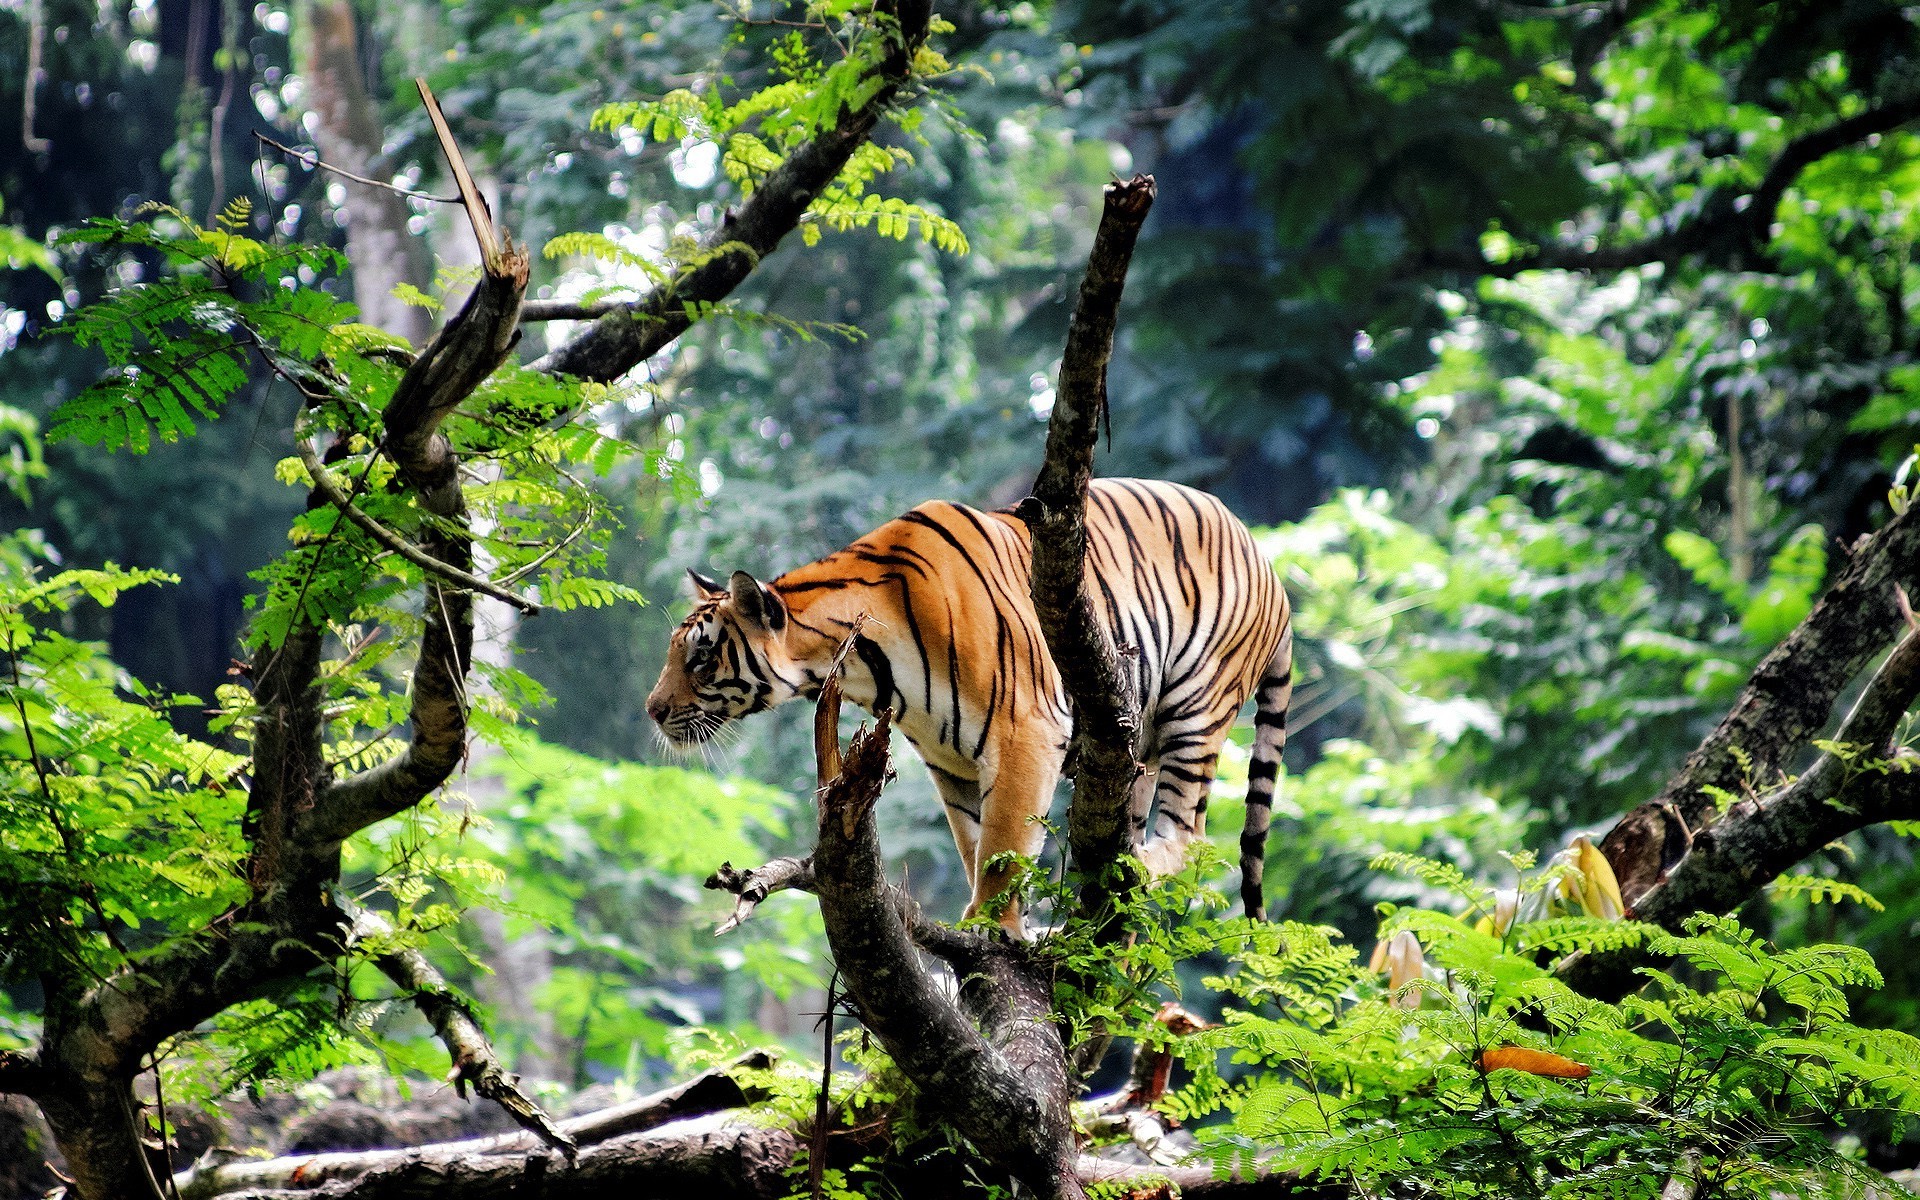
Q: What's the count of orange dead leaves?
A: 1